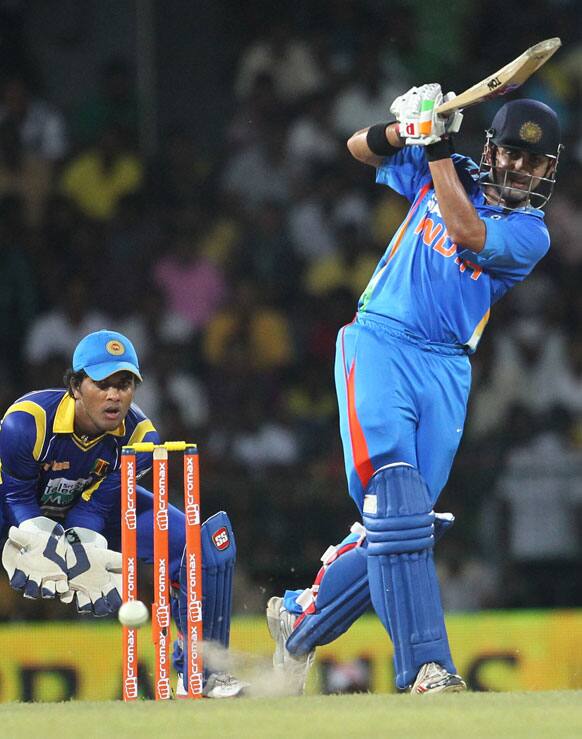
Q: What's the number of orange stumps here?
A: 3